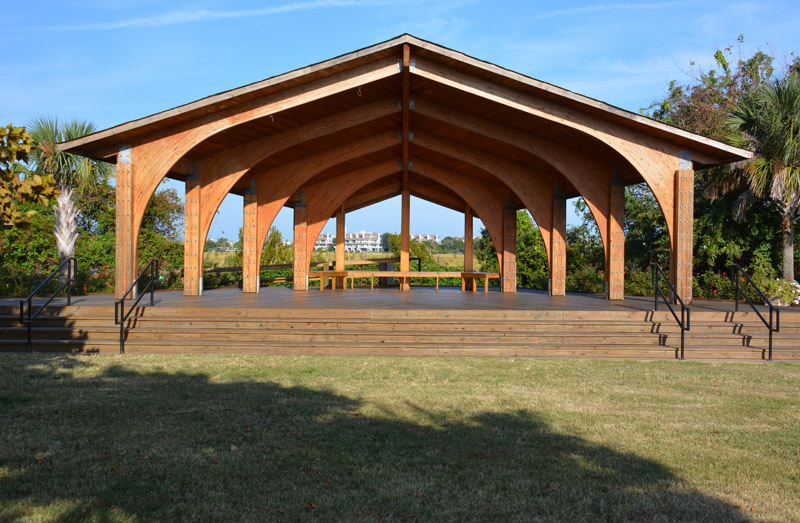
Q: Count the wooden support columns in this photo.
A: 11